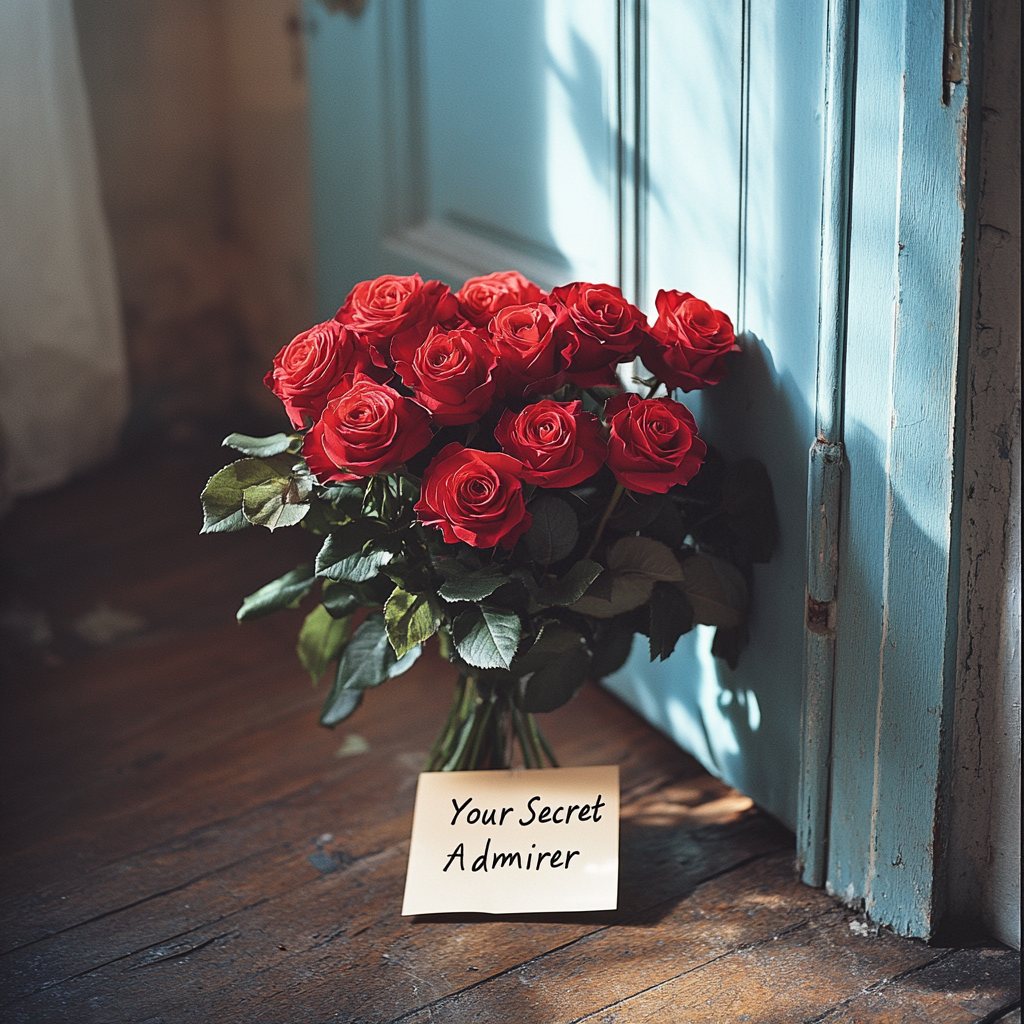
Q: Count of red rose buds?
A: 11